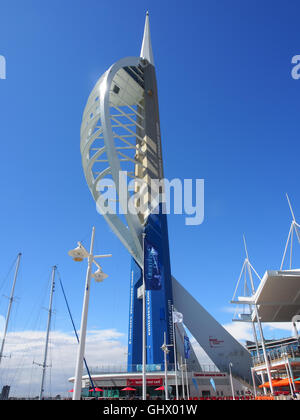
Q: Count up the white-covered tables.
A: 0